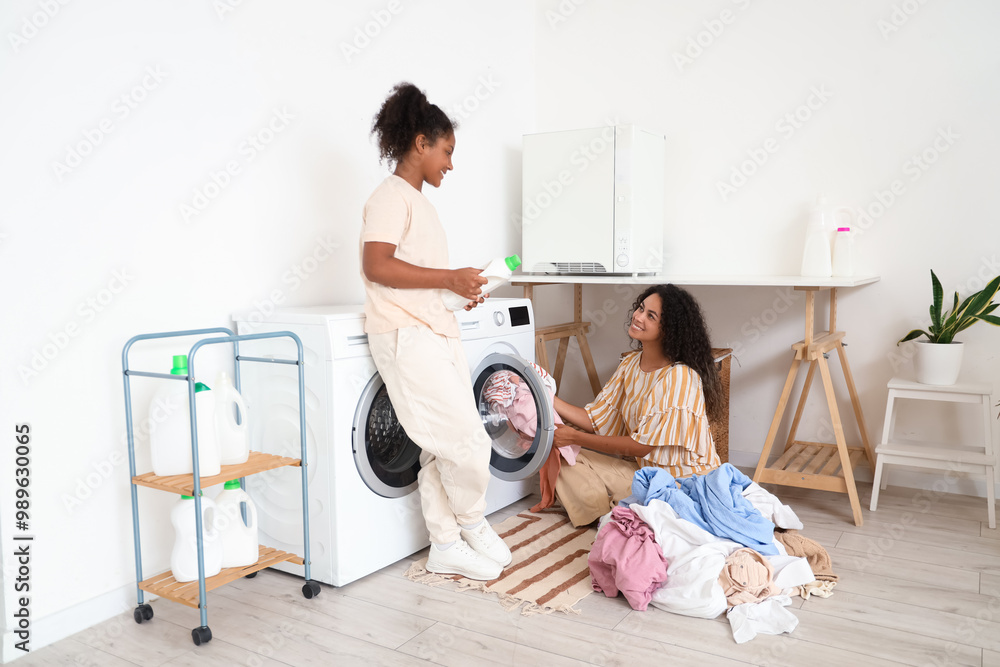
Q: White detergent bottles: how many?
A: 8